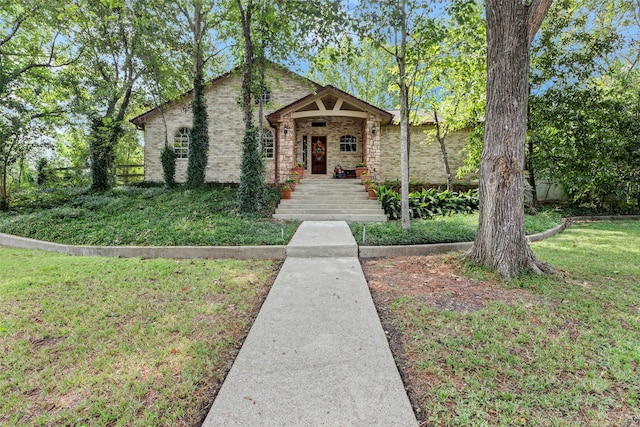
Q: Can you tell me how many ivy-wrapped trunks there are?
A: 4